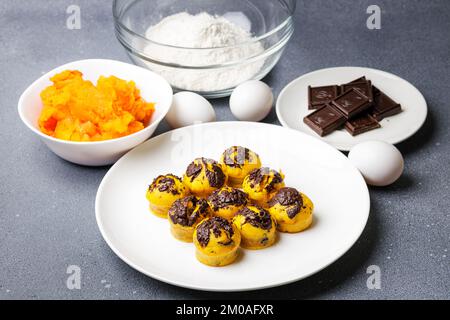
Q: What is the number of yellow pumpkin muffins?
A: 9